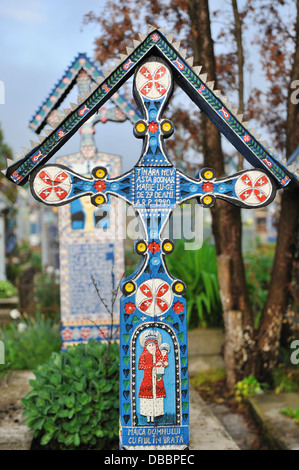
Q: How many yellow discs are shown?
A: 10